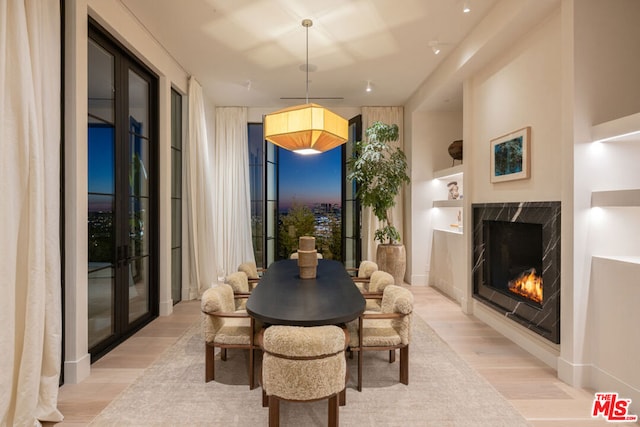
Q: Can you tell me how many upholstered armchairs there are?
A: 8